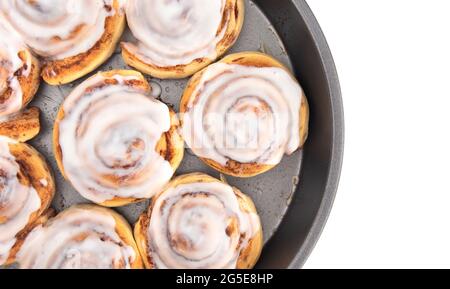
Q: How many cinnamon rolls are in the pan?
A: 8